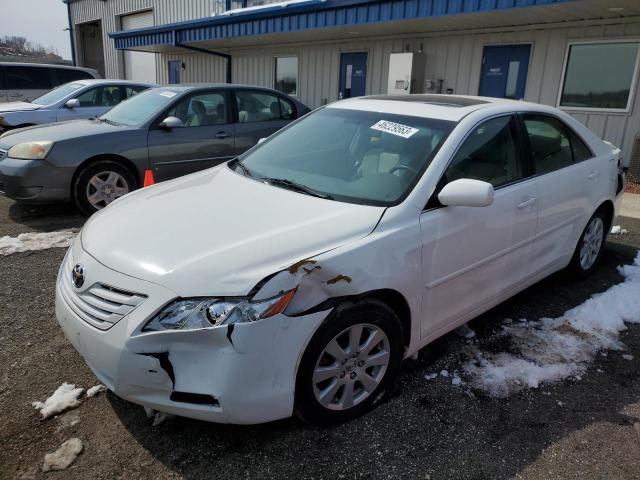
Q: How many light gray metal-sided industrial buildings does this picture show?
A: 1